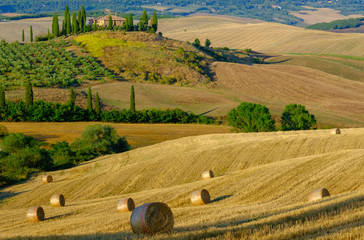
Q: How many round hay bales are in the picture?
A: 9